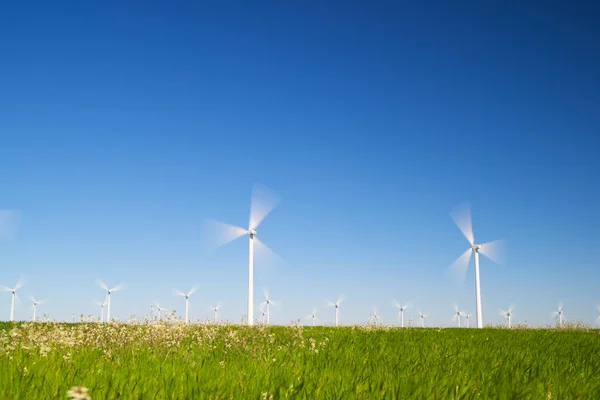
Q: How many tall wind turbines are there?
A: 2